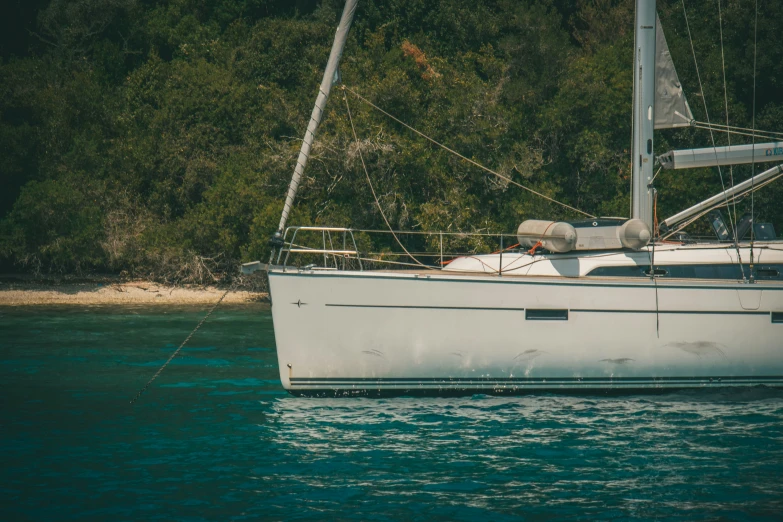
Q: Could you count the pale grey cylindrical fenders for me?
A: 2